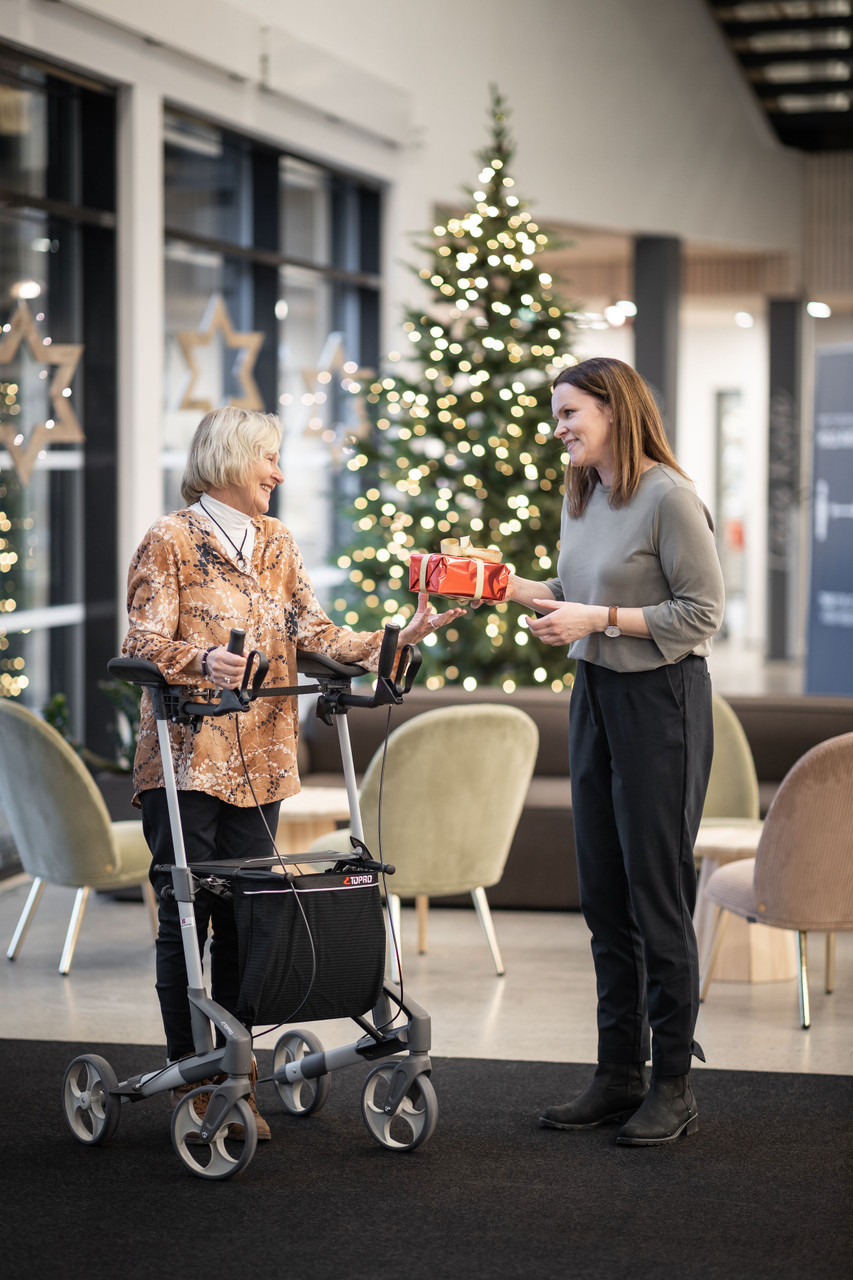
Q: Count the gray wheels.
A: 4